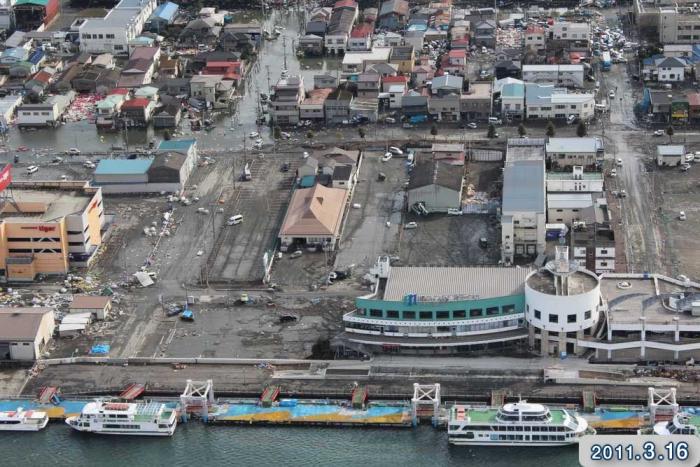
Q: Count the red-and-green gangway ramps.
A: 6